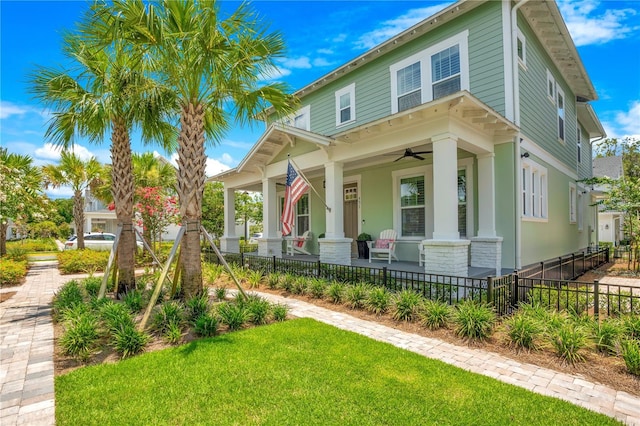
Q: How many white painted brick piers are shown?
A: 5